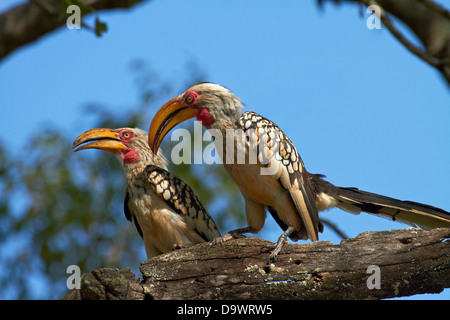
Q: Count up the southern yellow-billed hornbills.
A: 2